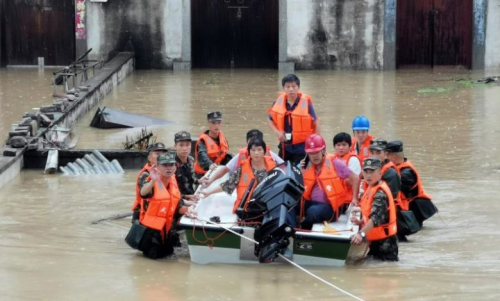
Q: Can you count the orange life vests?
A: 12